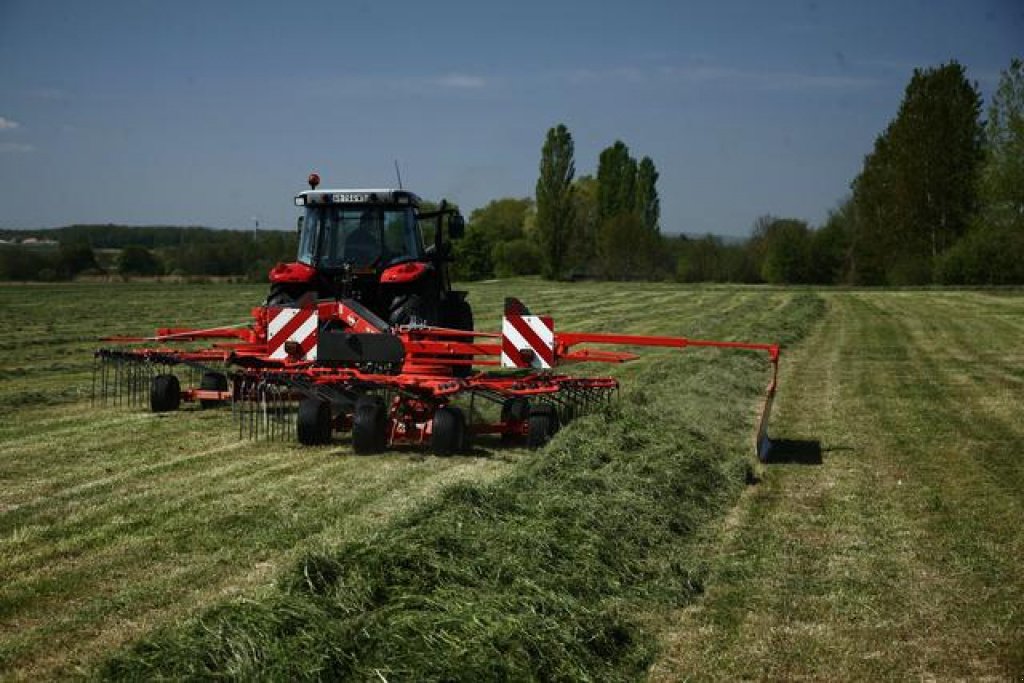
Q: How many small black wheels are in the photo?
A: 7